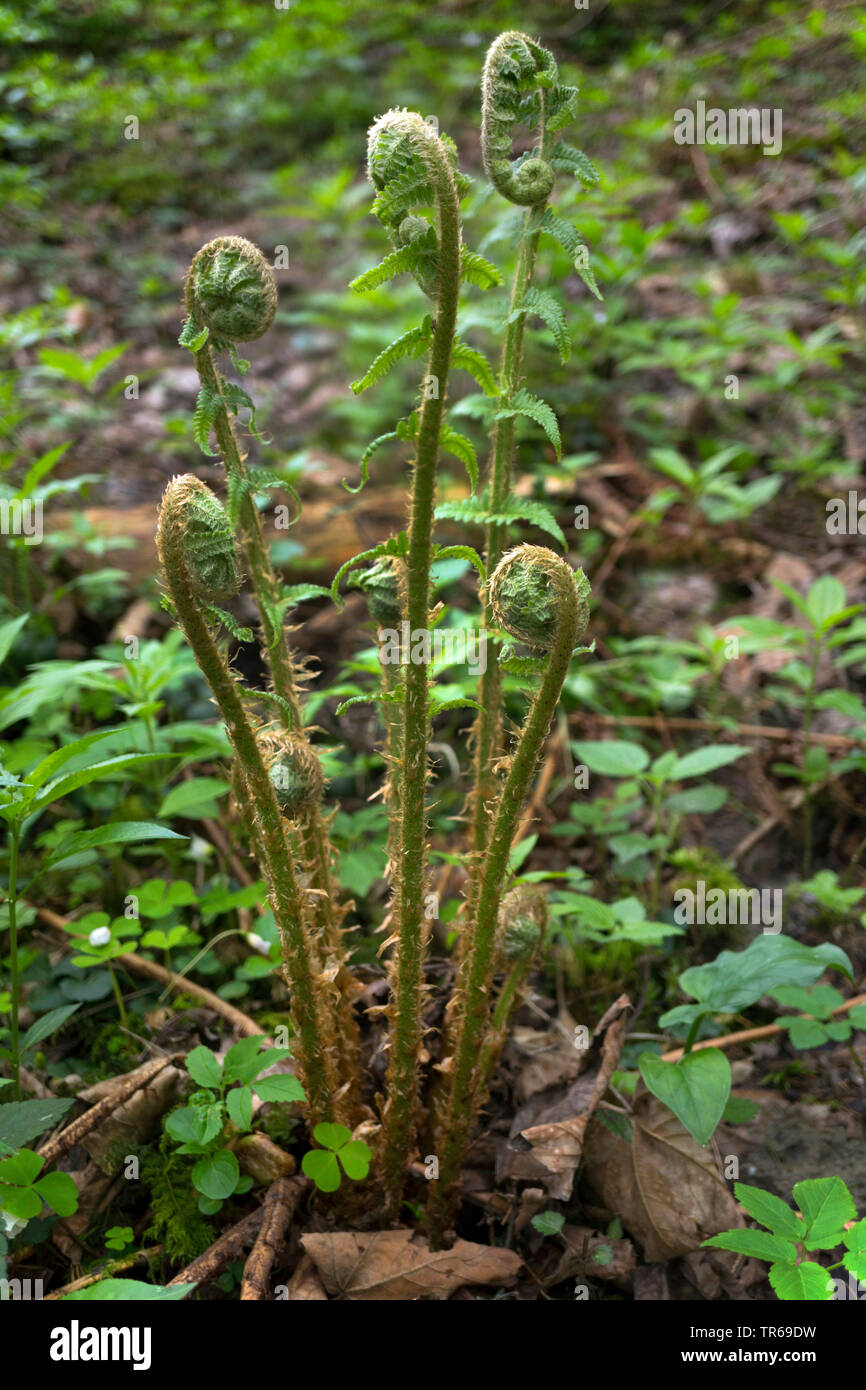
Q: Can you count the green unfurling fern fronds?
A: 8